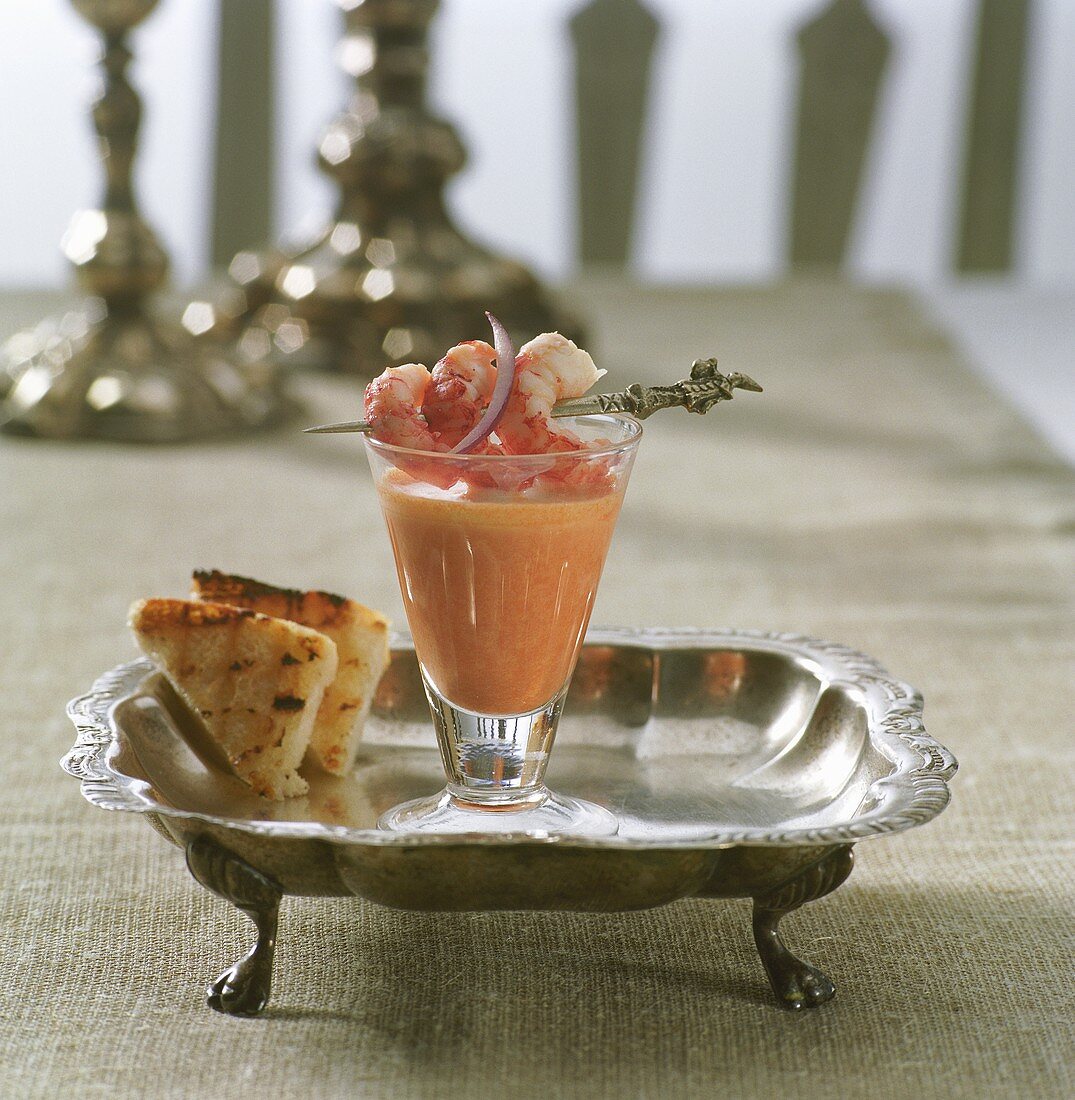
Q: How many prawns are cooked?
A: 3